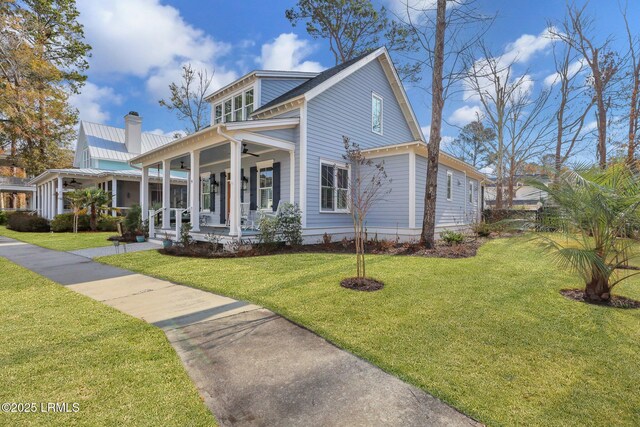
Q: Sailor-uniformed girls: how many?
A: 0